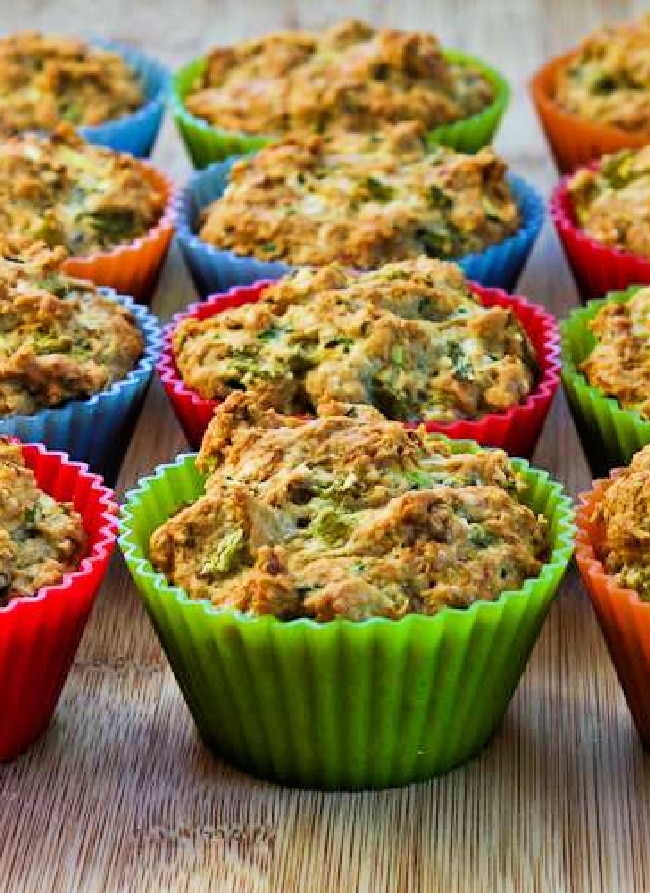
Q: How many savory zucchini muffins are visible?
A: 12